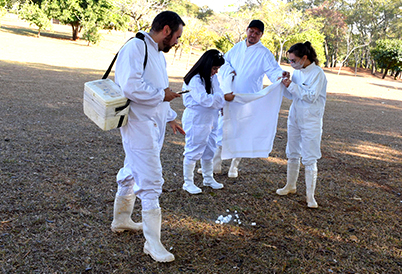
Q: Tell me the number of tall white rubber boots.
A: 8